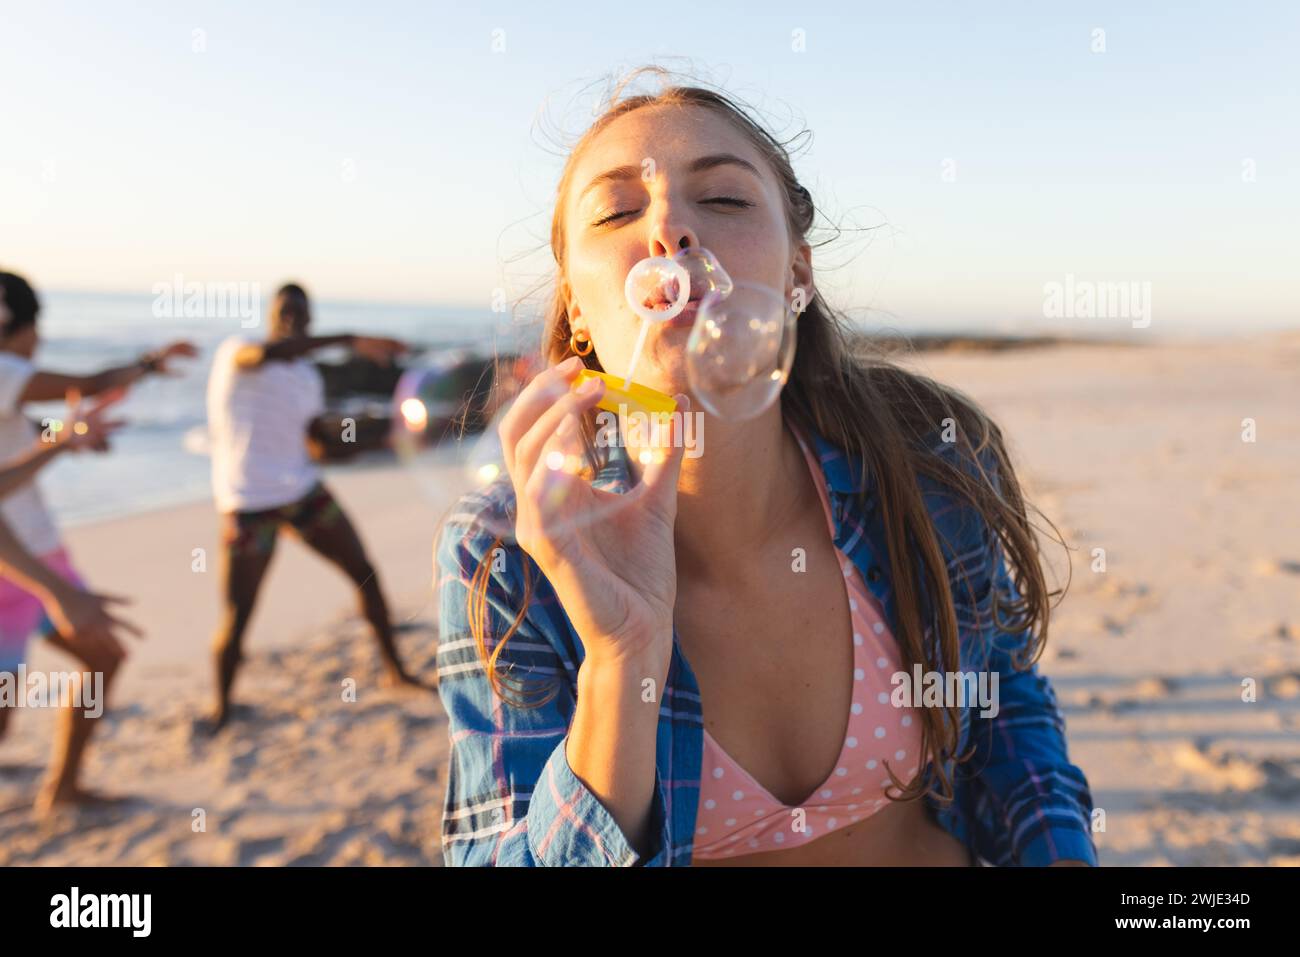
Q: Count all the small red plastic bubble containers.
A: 0